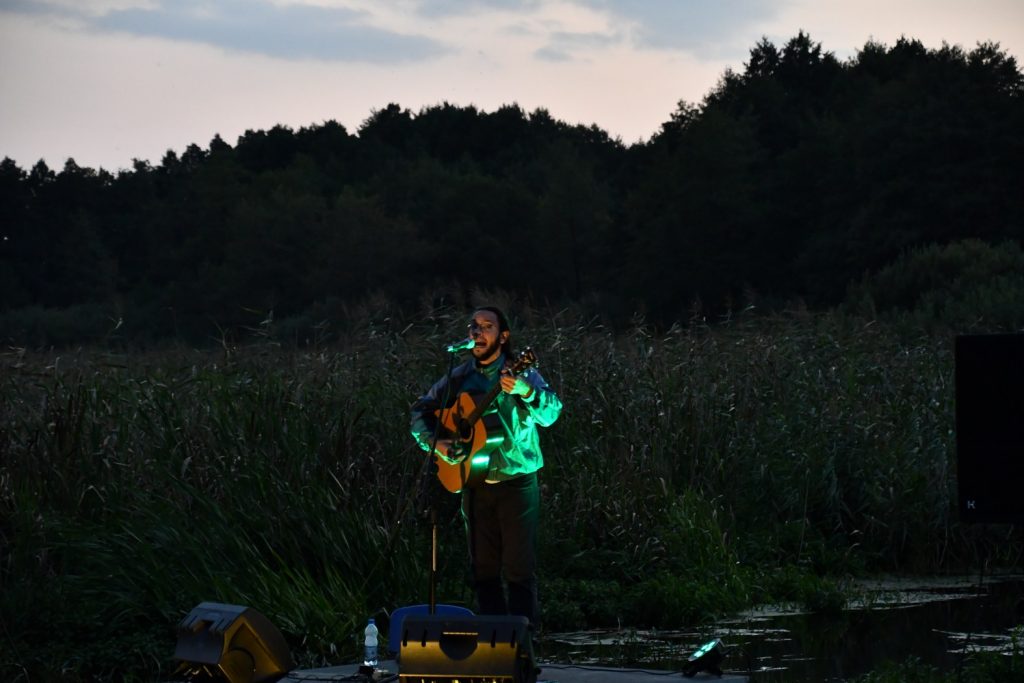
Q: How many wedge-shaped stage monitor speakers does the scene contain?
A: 2